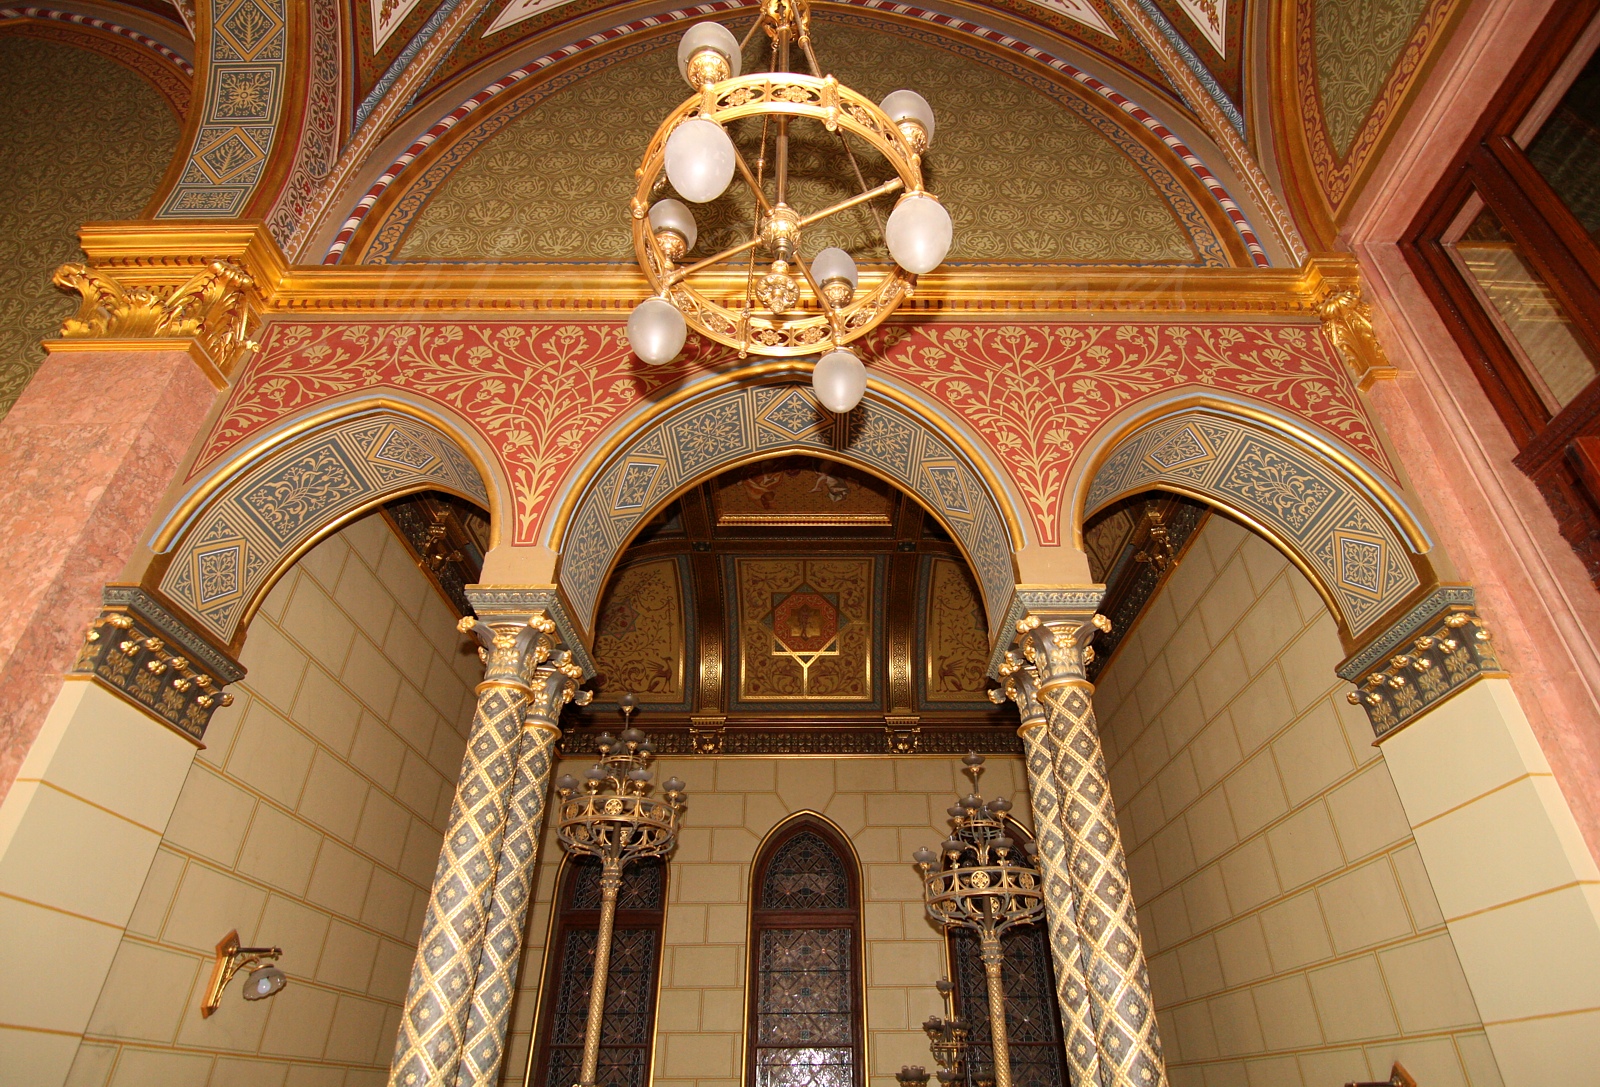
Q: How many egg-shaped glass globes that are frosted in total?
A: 8